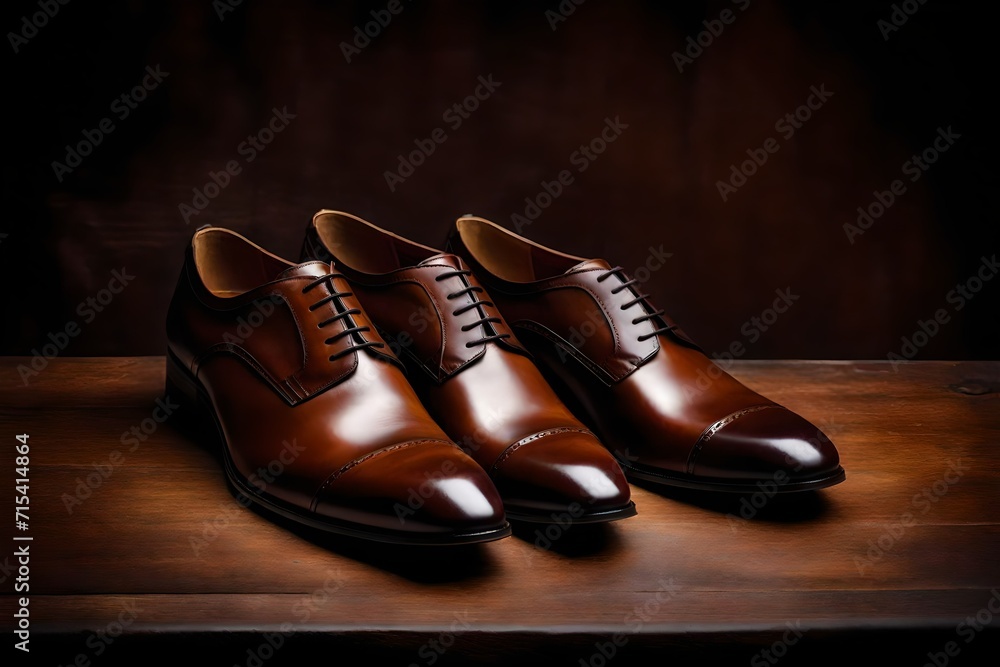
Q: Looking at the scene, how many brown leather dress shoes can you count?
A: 3